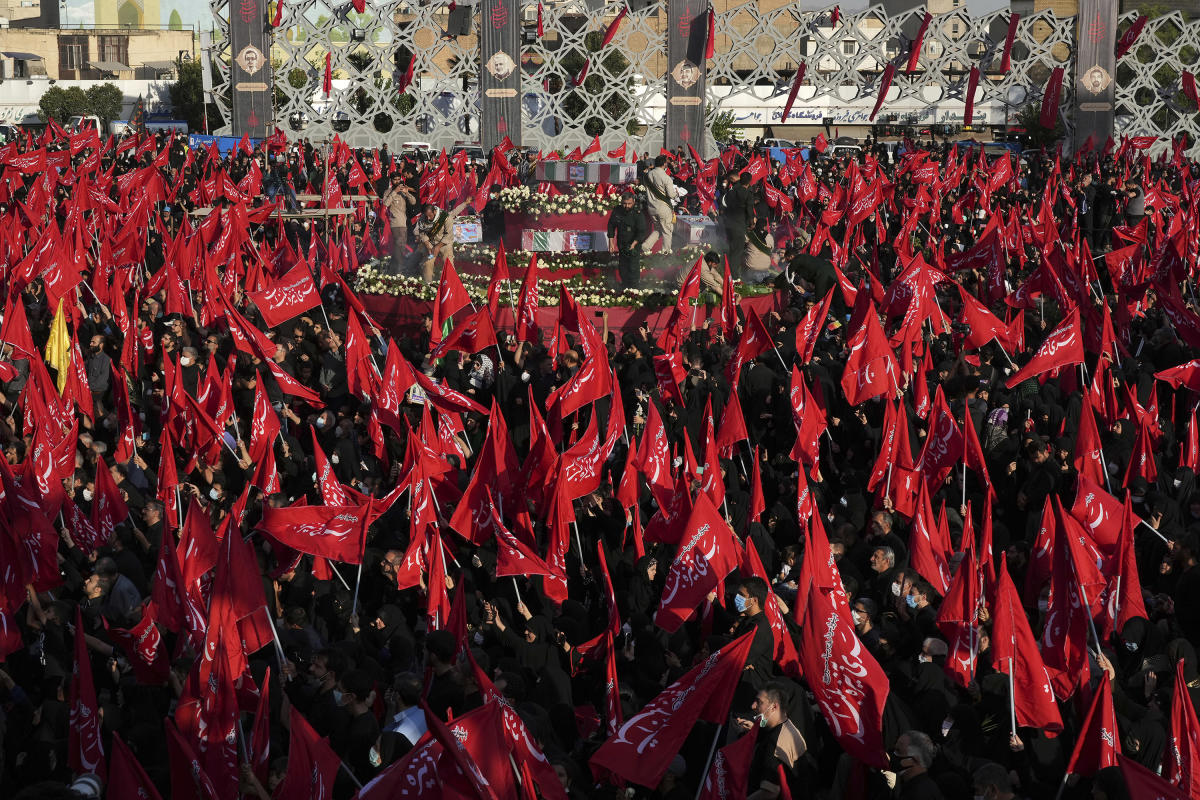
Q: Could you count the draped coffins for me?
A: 4